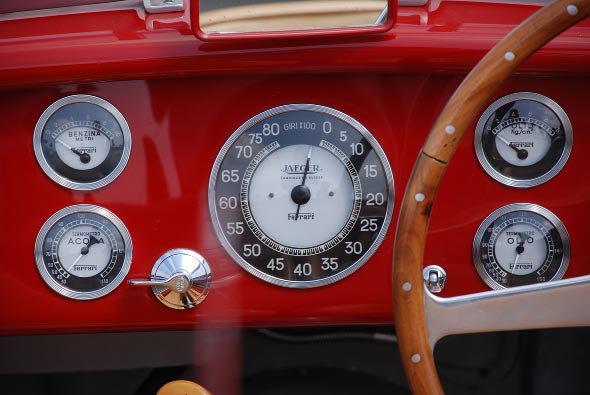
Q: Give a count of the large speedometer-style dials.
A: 1